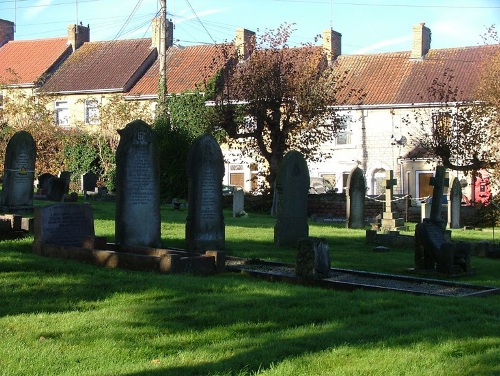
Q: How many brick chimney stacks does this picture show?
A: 6